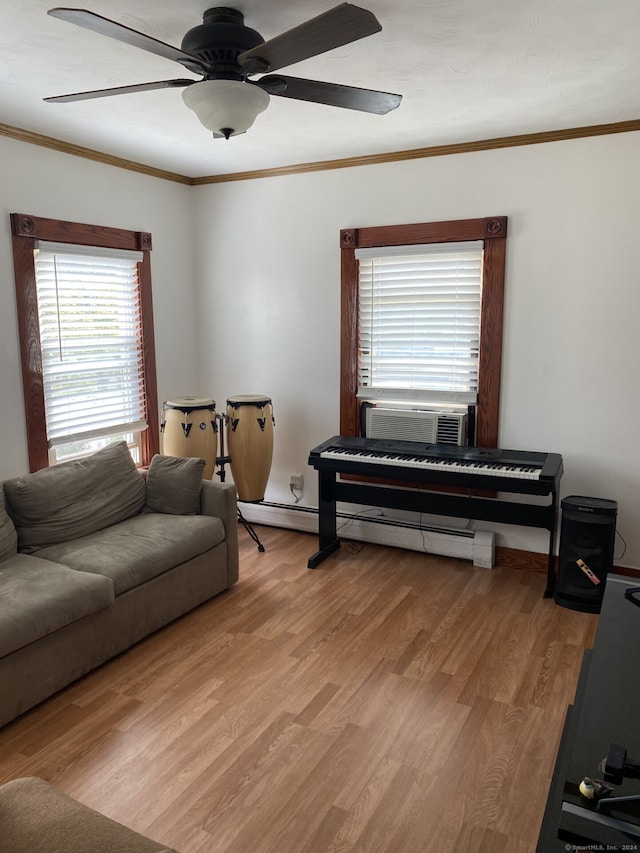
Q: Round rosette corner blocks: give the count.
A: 4